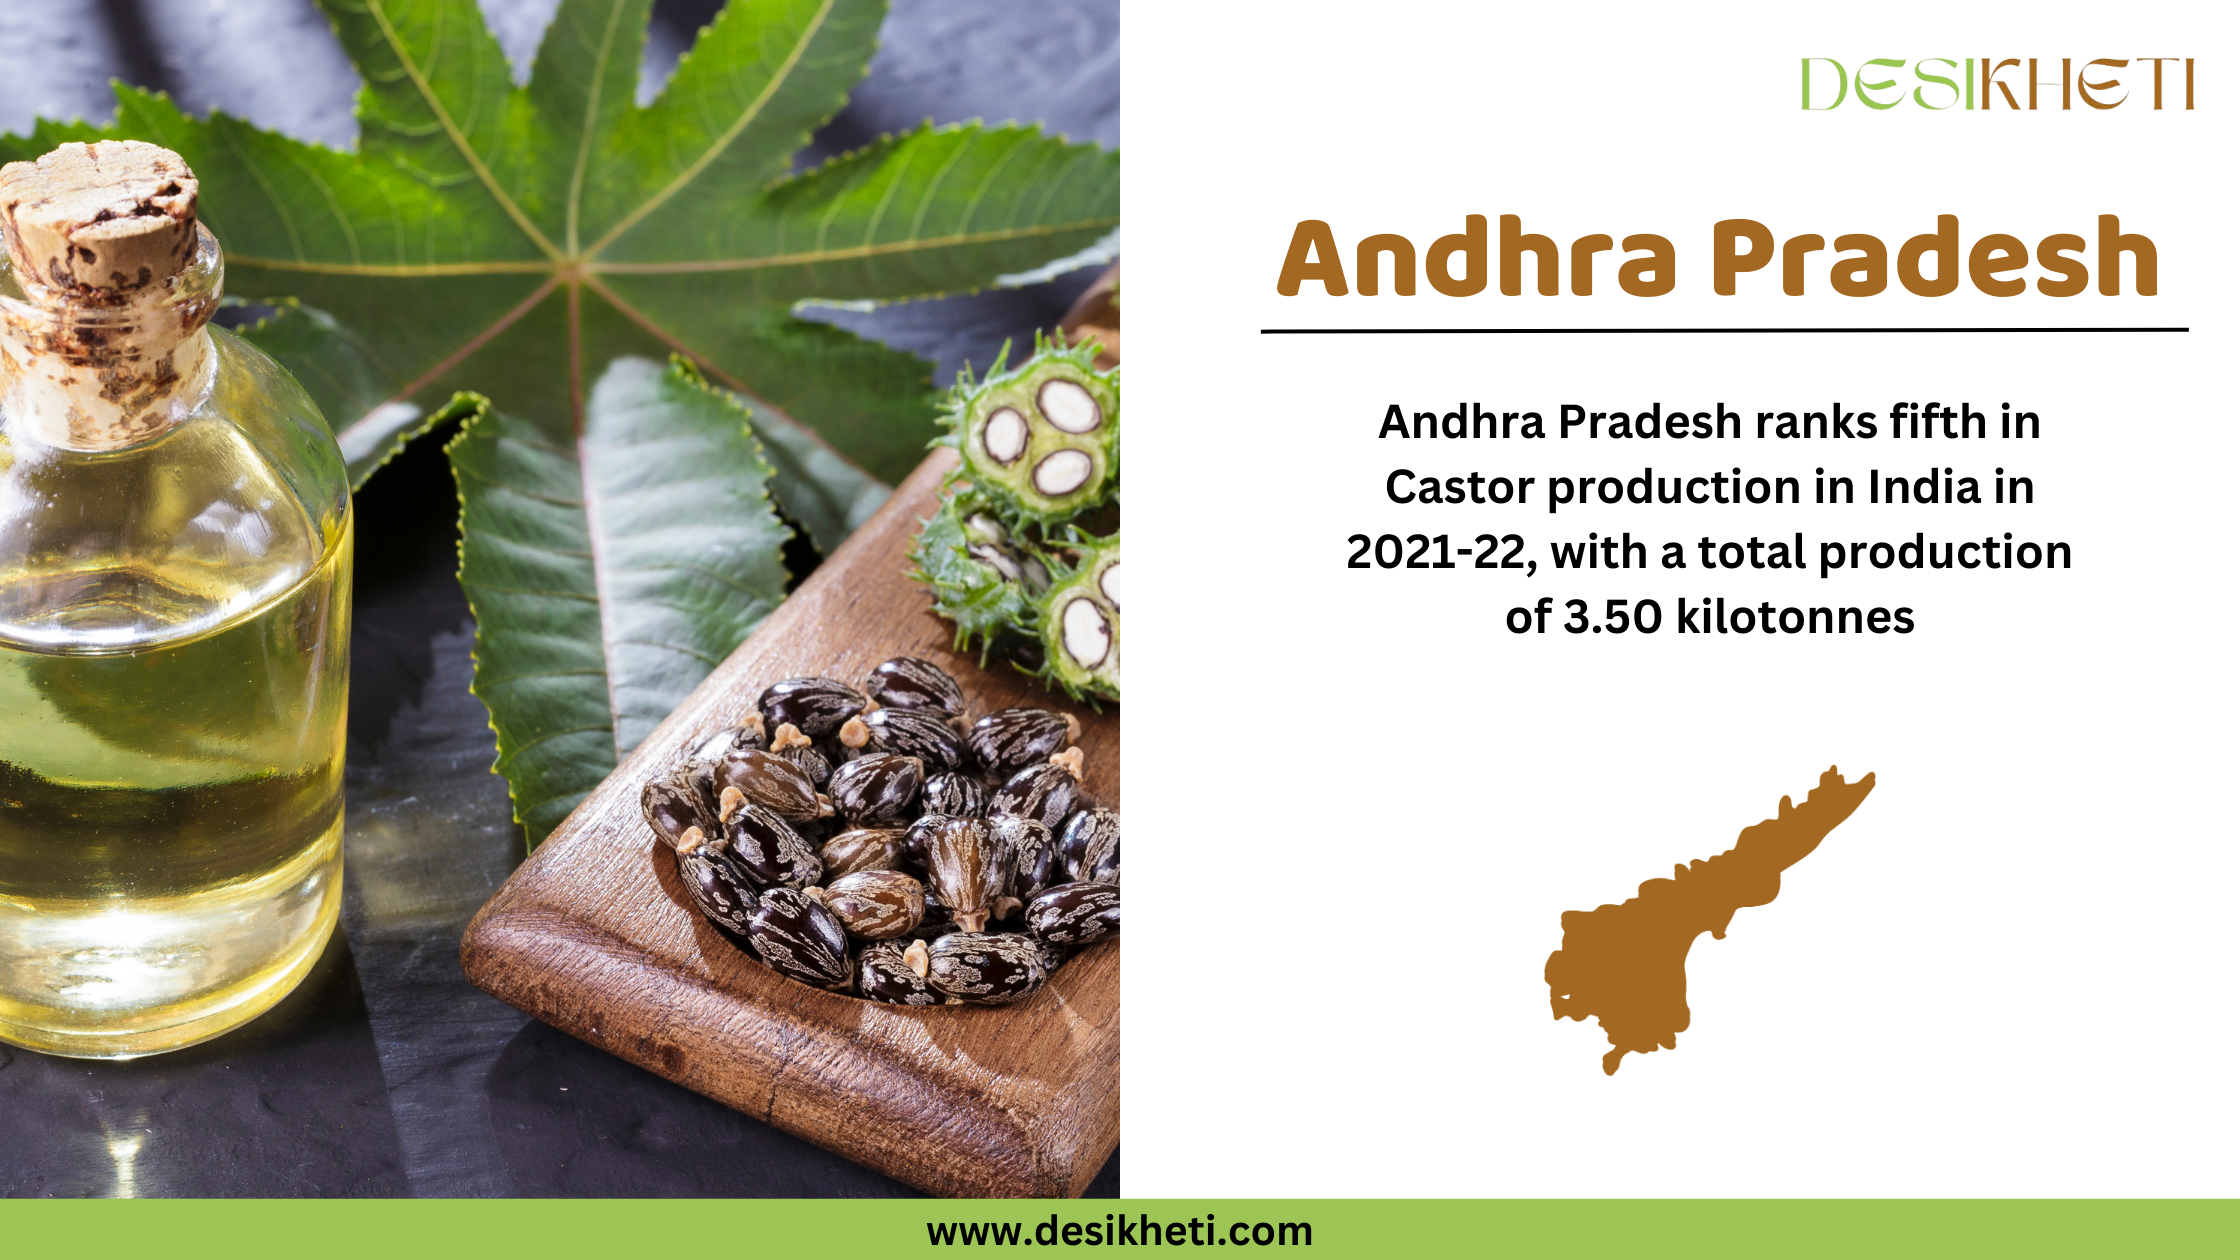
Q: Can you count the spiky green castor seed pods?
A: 3